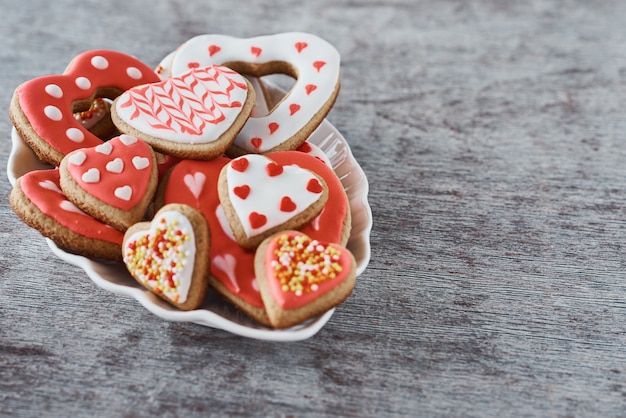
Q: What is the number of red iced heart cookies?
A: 5